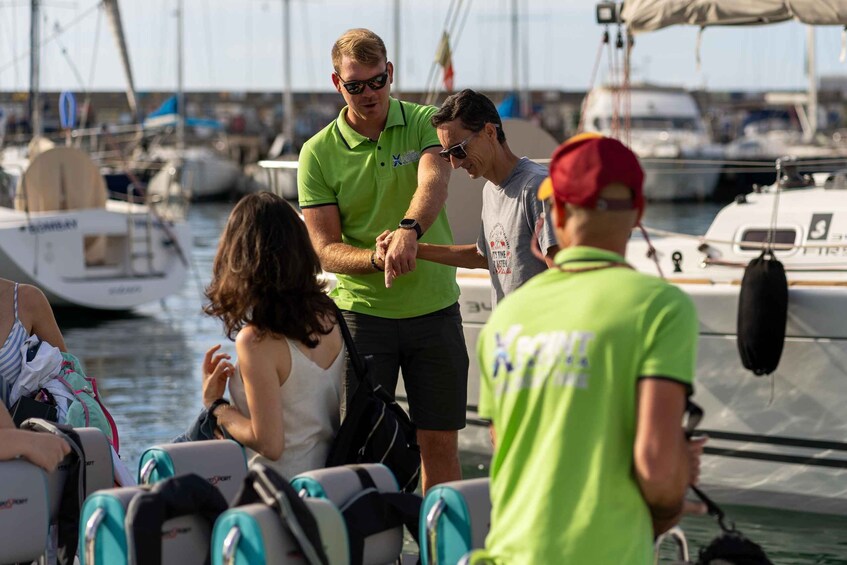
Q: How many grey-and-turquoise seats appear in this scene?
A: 7